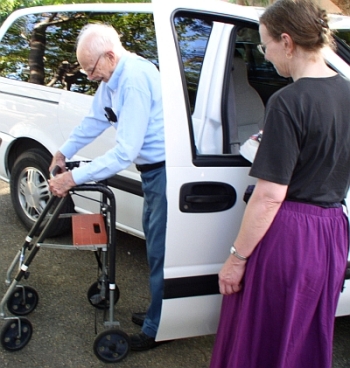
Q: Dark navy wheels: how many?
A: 4